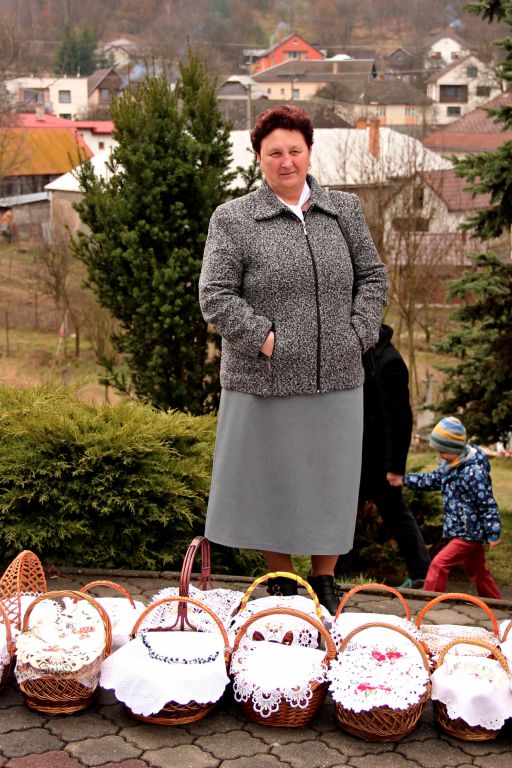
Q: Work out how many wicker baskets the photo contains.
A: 13